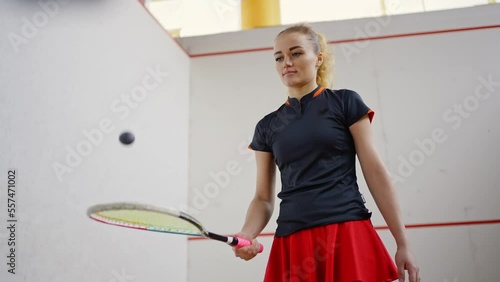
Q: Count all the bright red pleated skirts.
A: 1